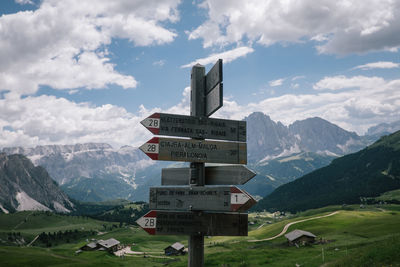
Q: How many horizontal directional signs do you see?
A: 5